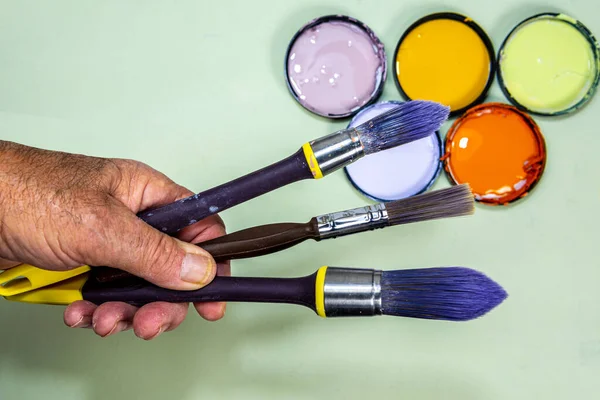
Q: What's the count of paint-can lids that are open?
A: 5